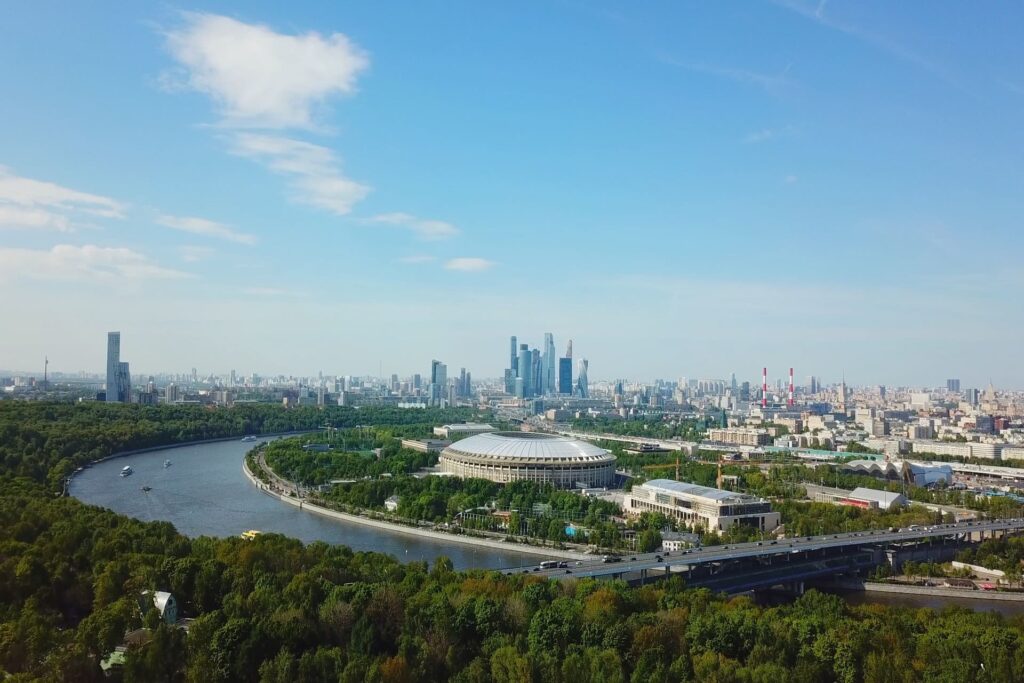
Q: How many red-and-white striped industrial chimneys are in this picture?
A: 2